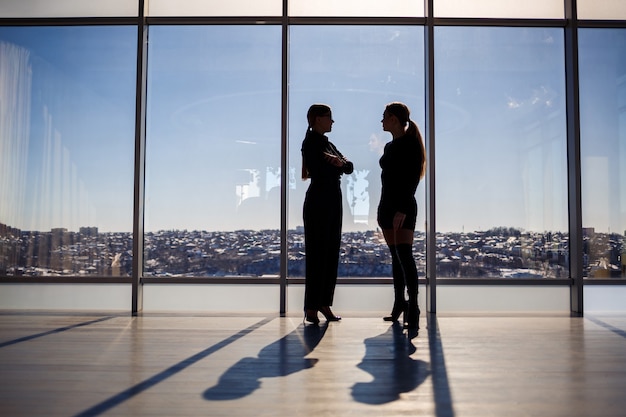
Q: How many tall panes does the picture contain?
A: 5